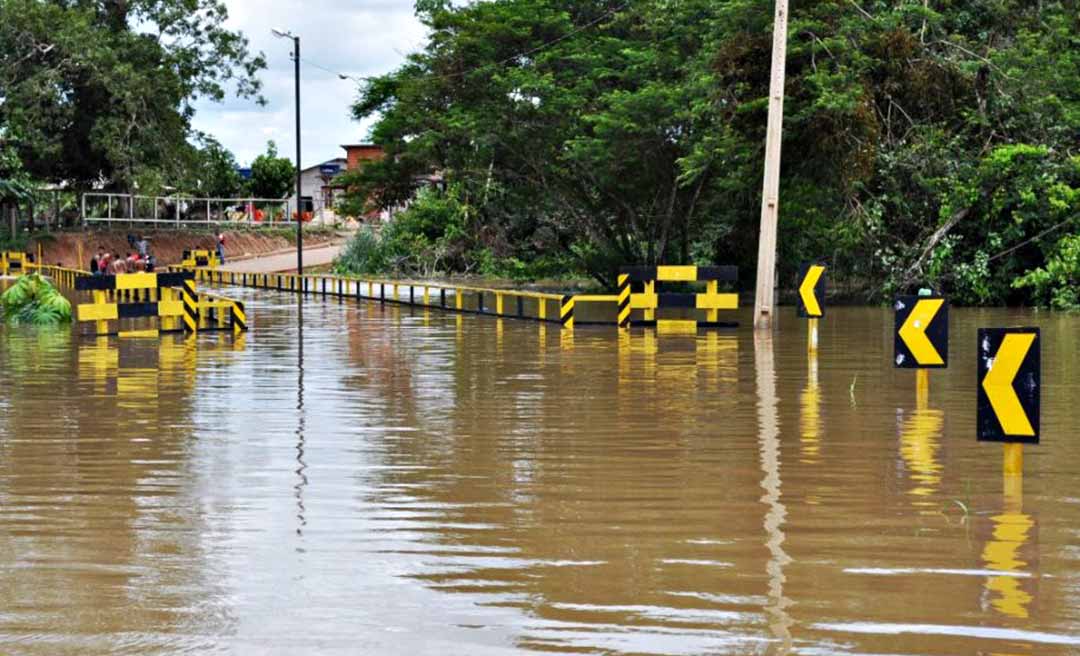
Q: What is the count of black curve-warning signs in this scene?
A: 3